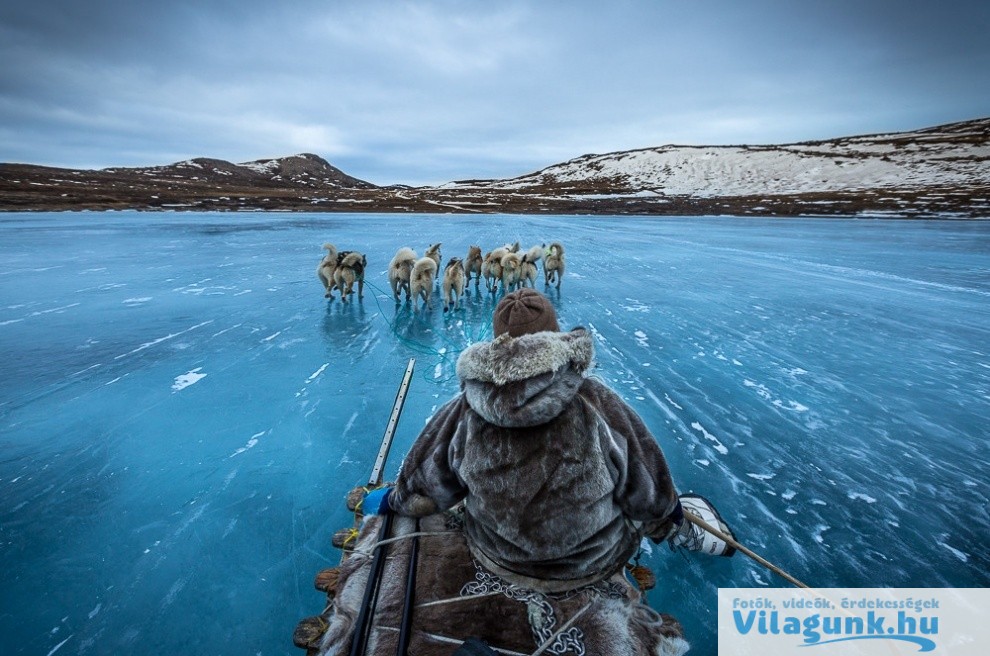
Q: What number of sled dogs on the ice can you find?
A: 12